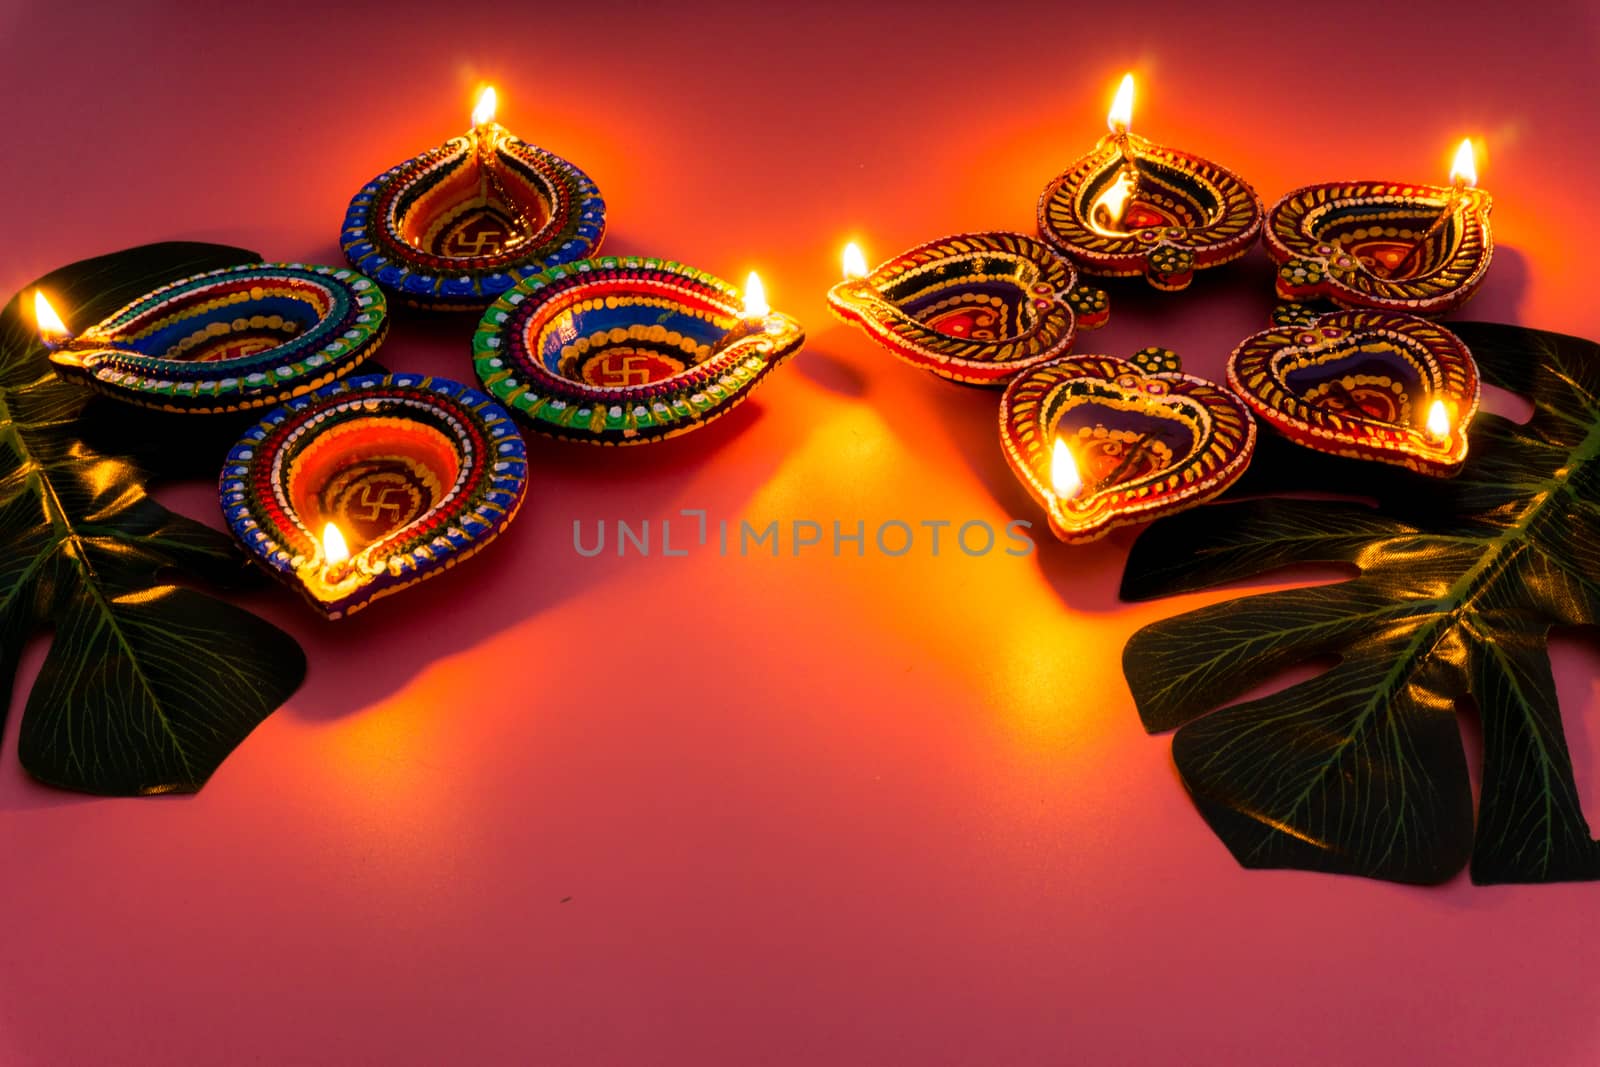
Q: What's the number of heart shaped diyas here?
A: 5